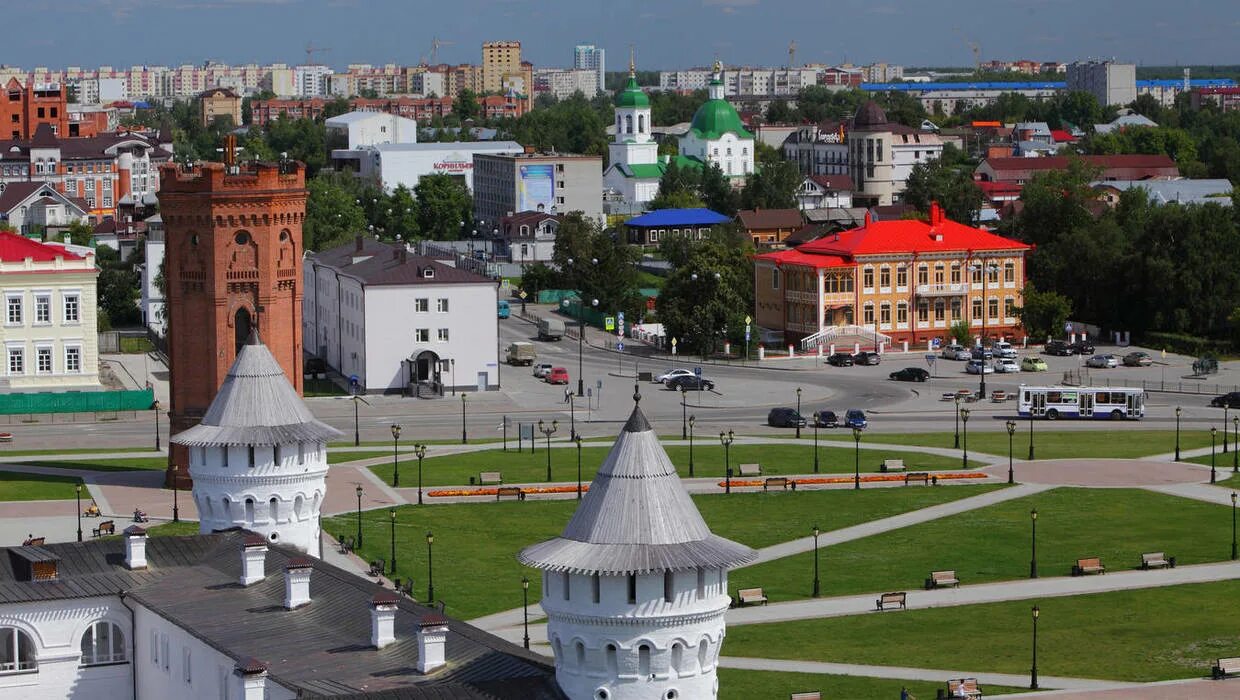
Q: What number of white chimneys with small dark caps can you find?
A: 6